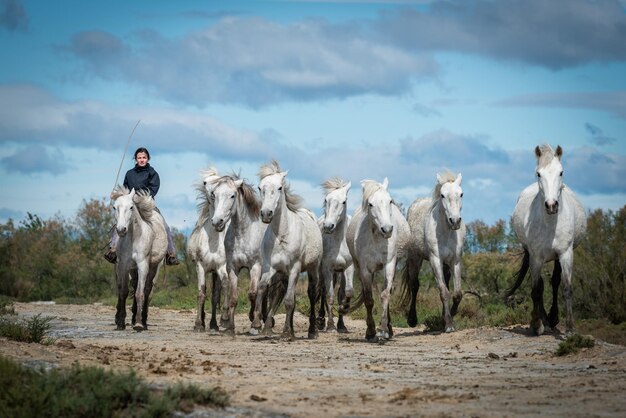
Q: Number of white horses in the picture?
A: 8